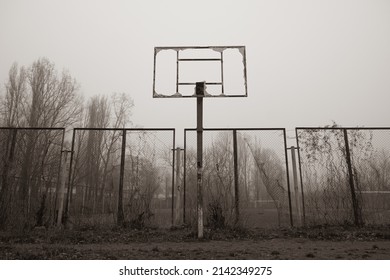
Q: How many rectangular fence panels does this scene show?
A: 4